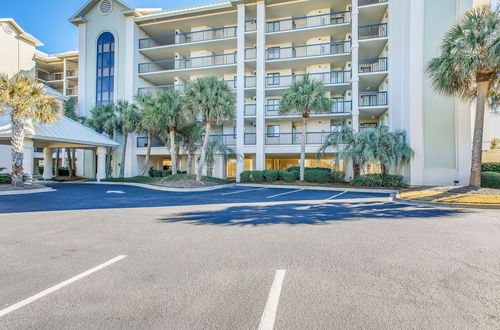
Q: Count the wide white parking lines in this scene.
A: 2